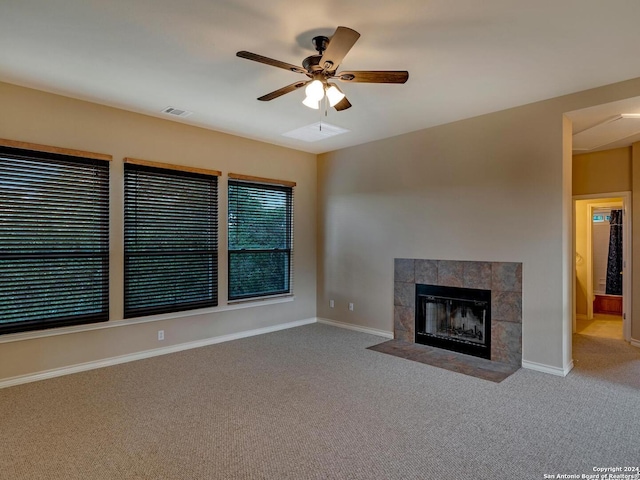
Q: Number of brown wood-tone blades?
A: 5